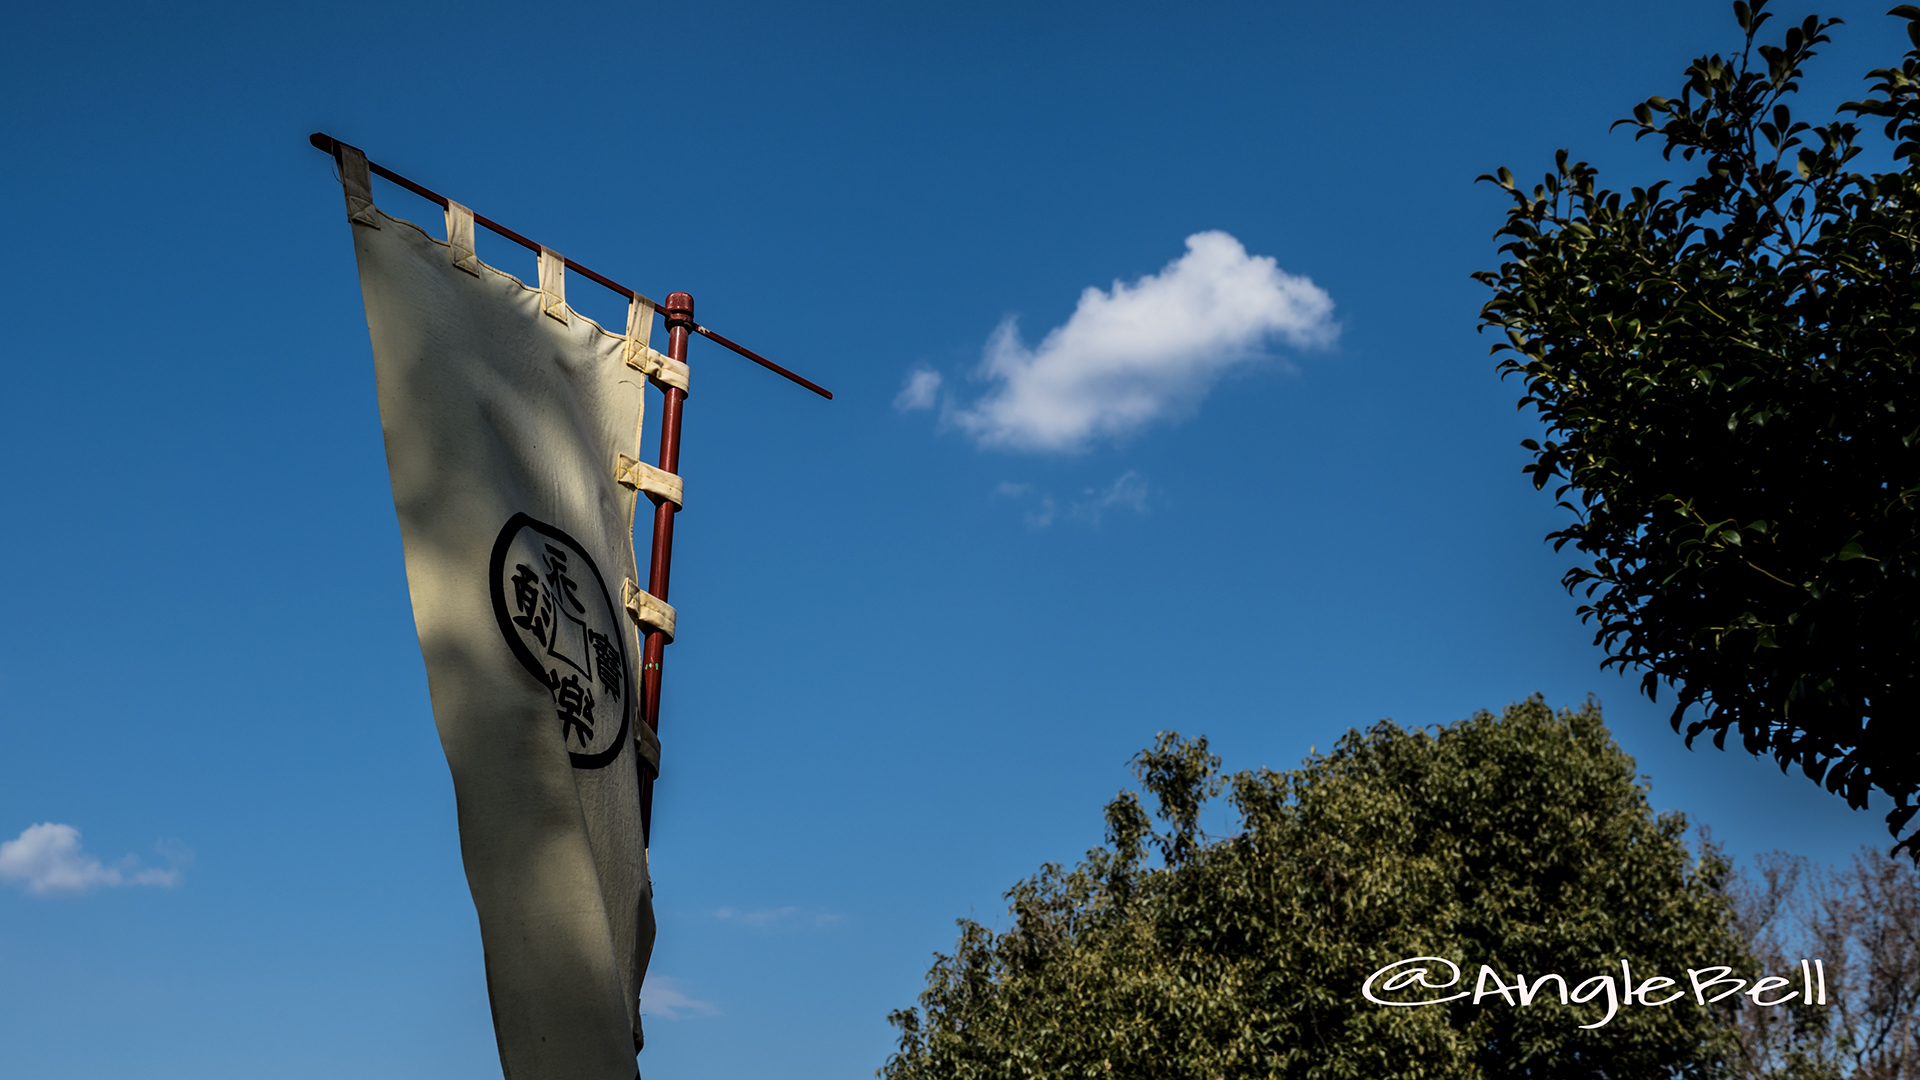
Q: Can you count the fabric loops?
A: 8